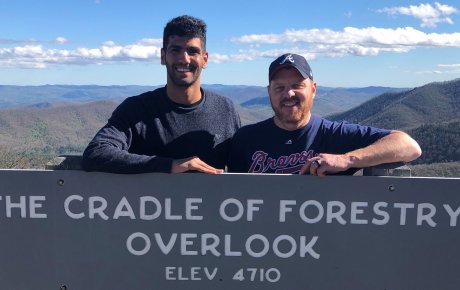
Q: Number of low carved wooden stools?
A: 0